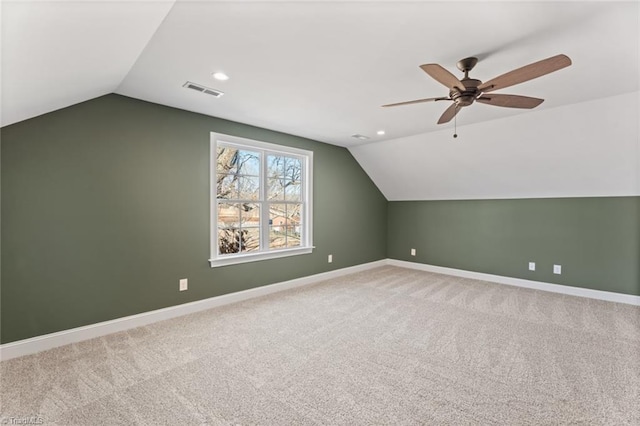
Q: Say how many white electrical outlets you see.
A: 5